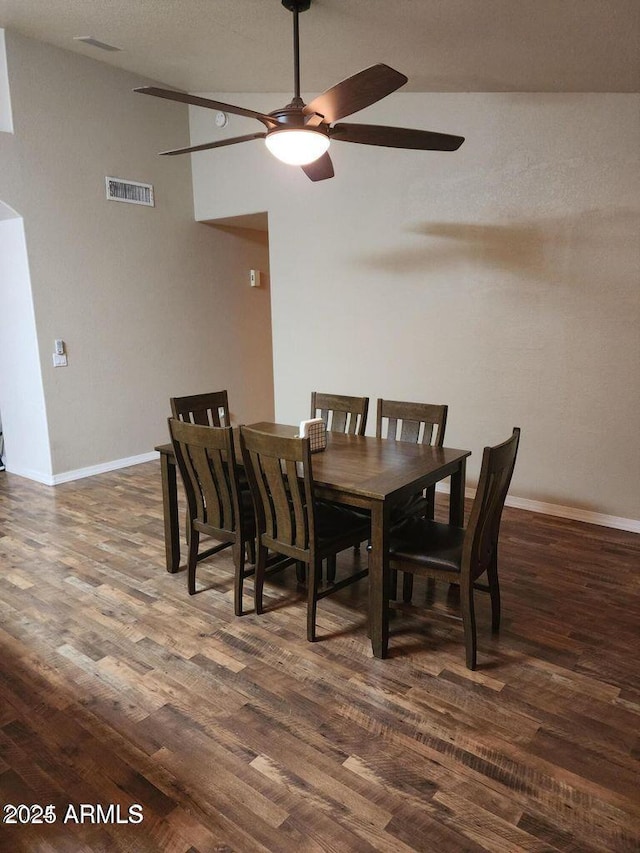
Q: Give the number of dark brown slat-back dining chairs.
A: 6